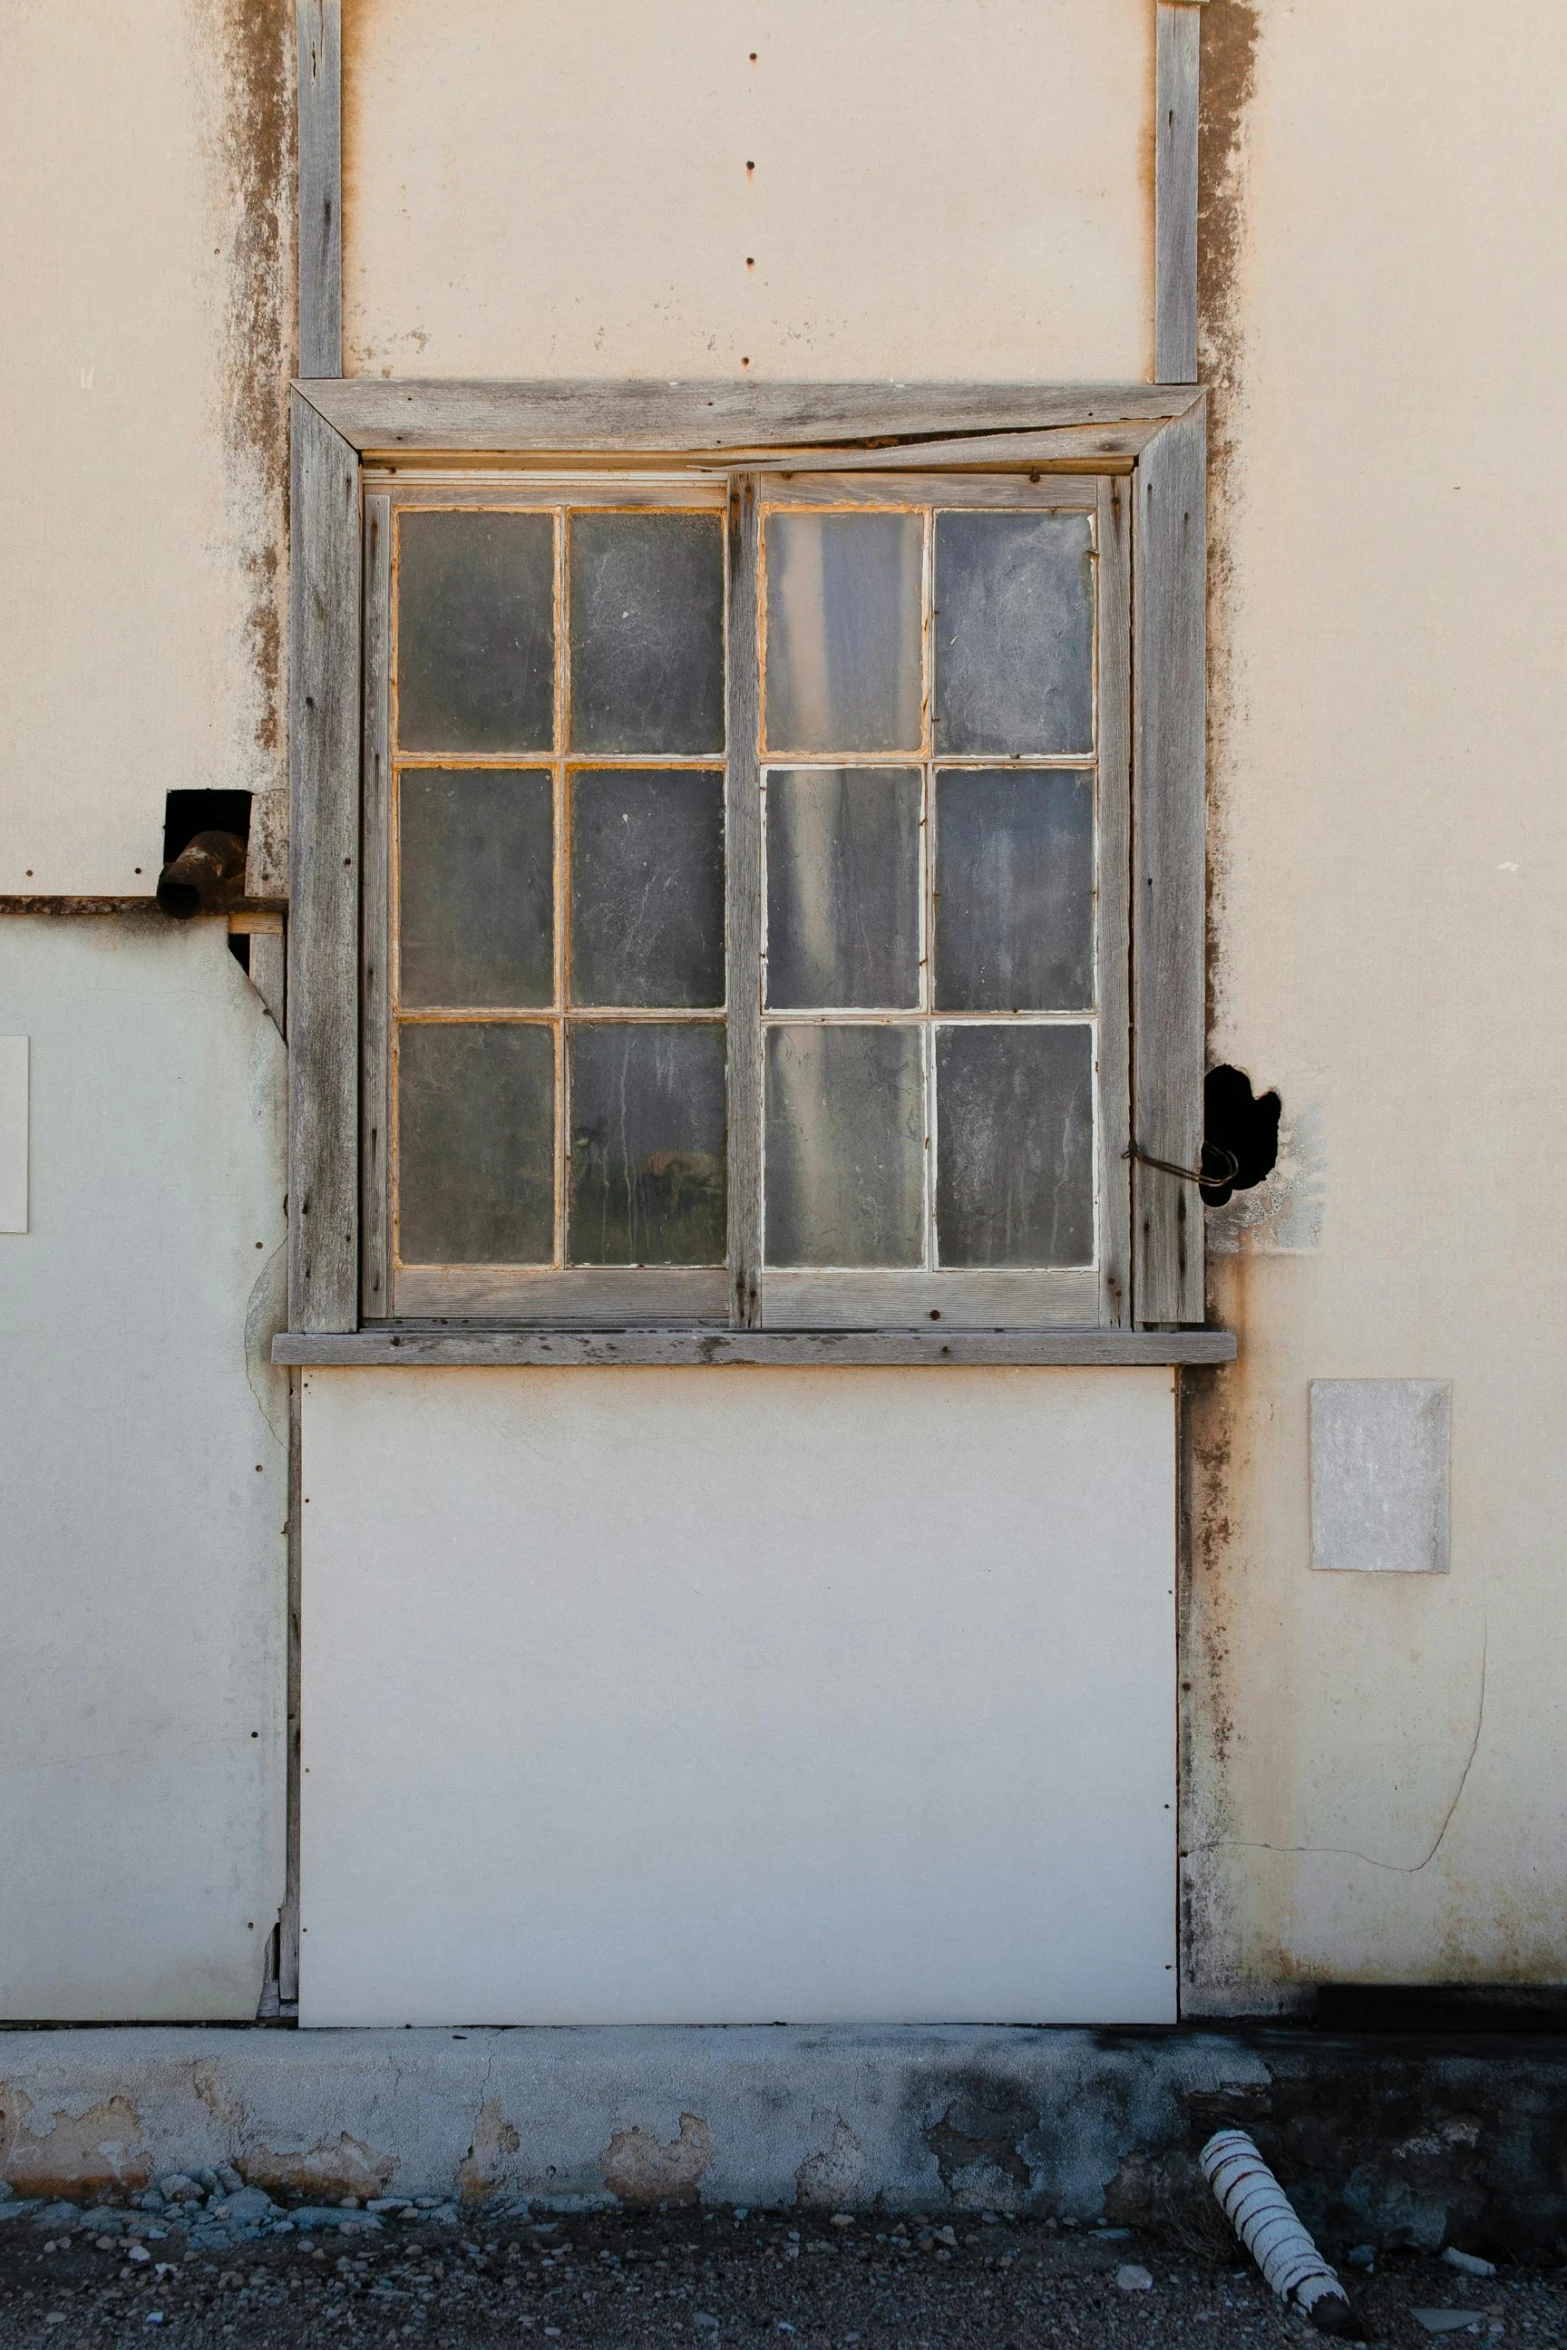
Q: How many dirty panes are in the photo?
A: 12